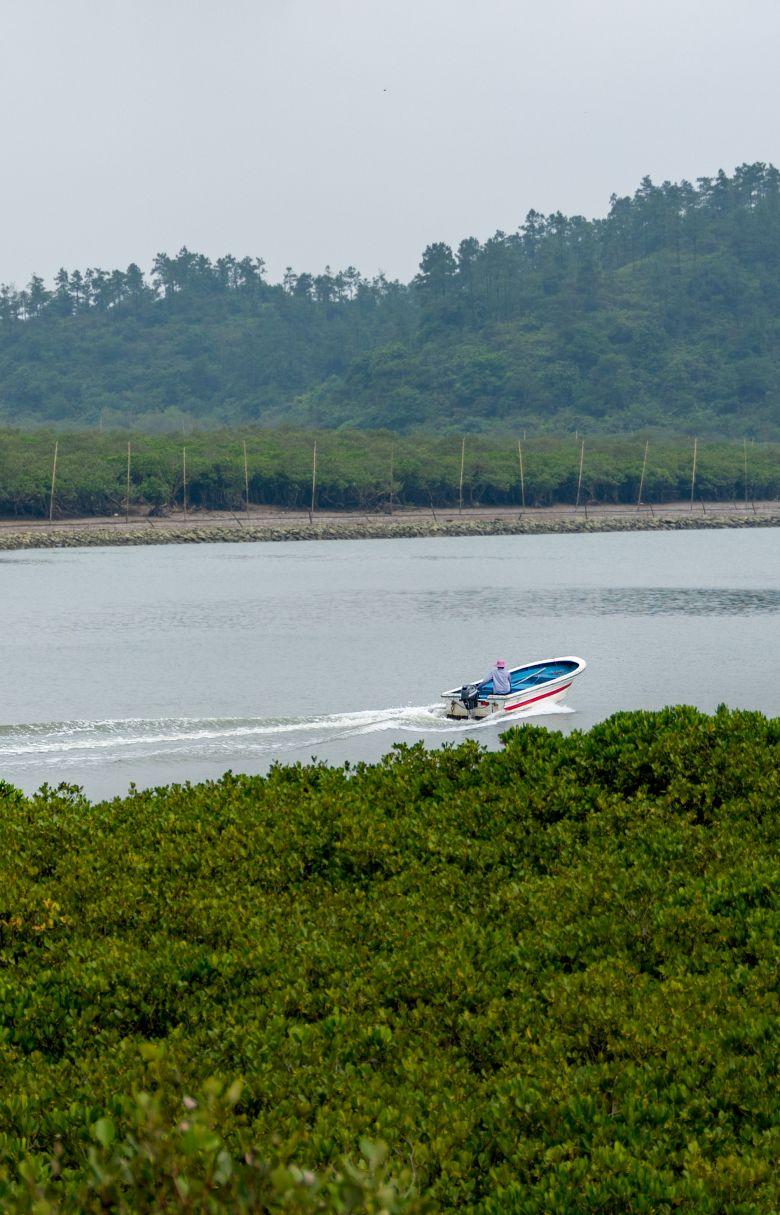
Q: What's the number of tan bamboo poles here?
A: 12